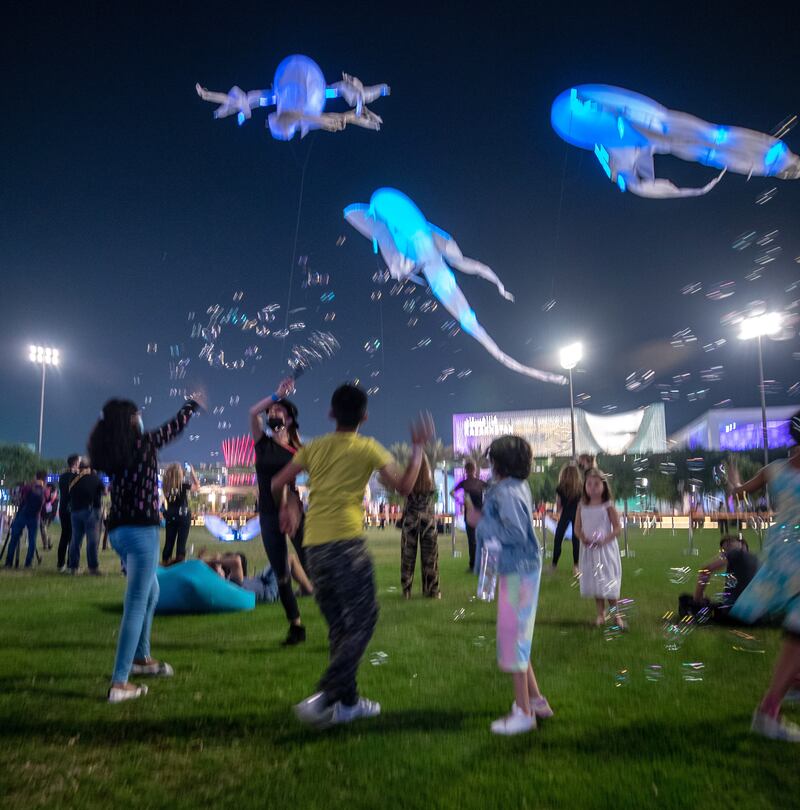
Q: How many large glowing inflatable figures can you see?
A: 3